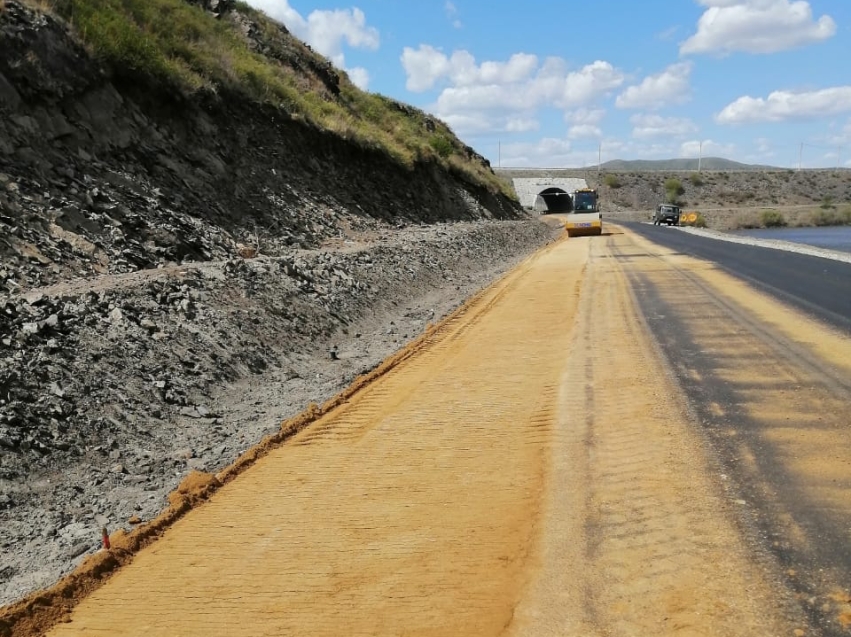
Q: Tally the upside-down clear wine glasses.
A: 0